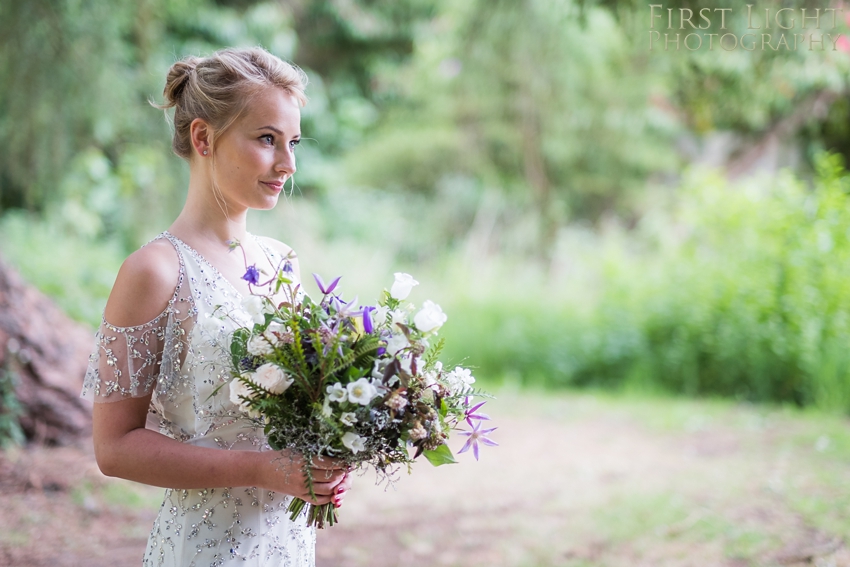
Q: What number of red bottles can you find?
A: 0